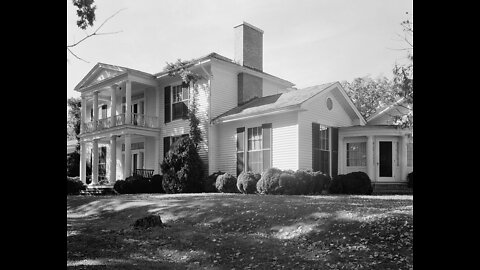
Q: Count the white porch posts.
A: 8